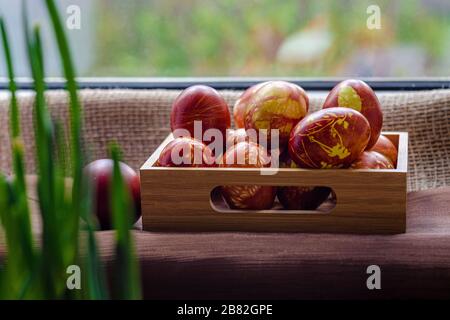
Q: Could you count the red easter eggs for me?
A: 12